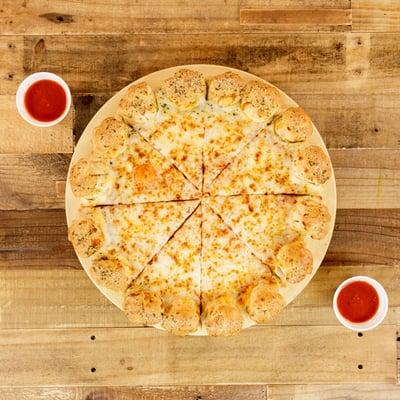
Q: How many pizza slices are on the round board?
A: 8